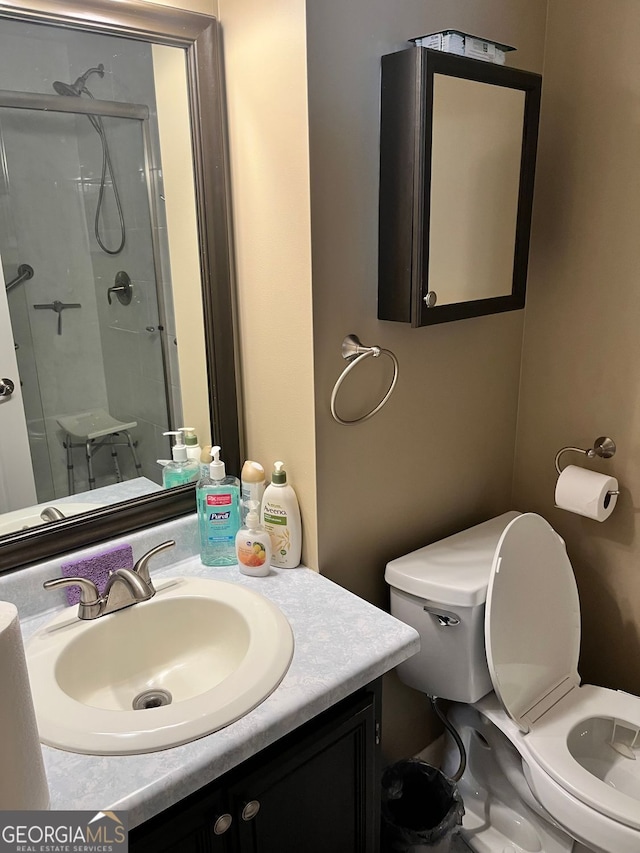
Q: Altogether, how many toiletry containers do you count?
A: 4